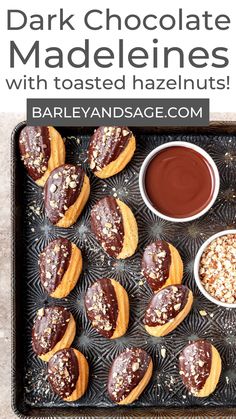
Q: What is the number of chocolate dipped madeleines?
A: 12